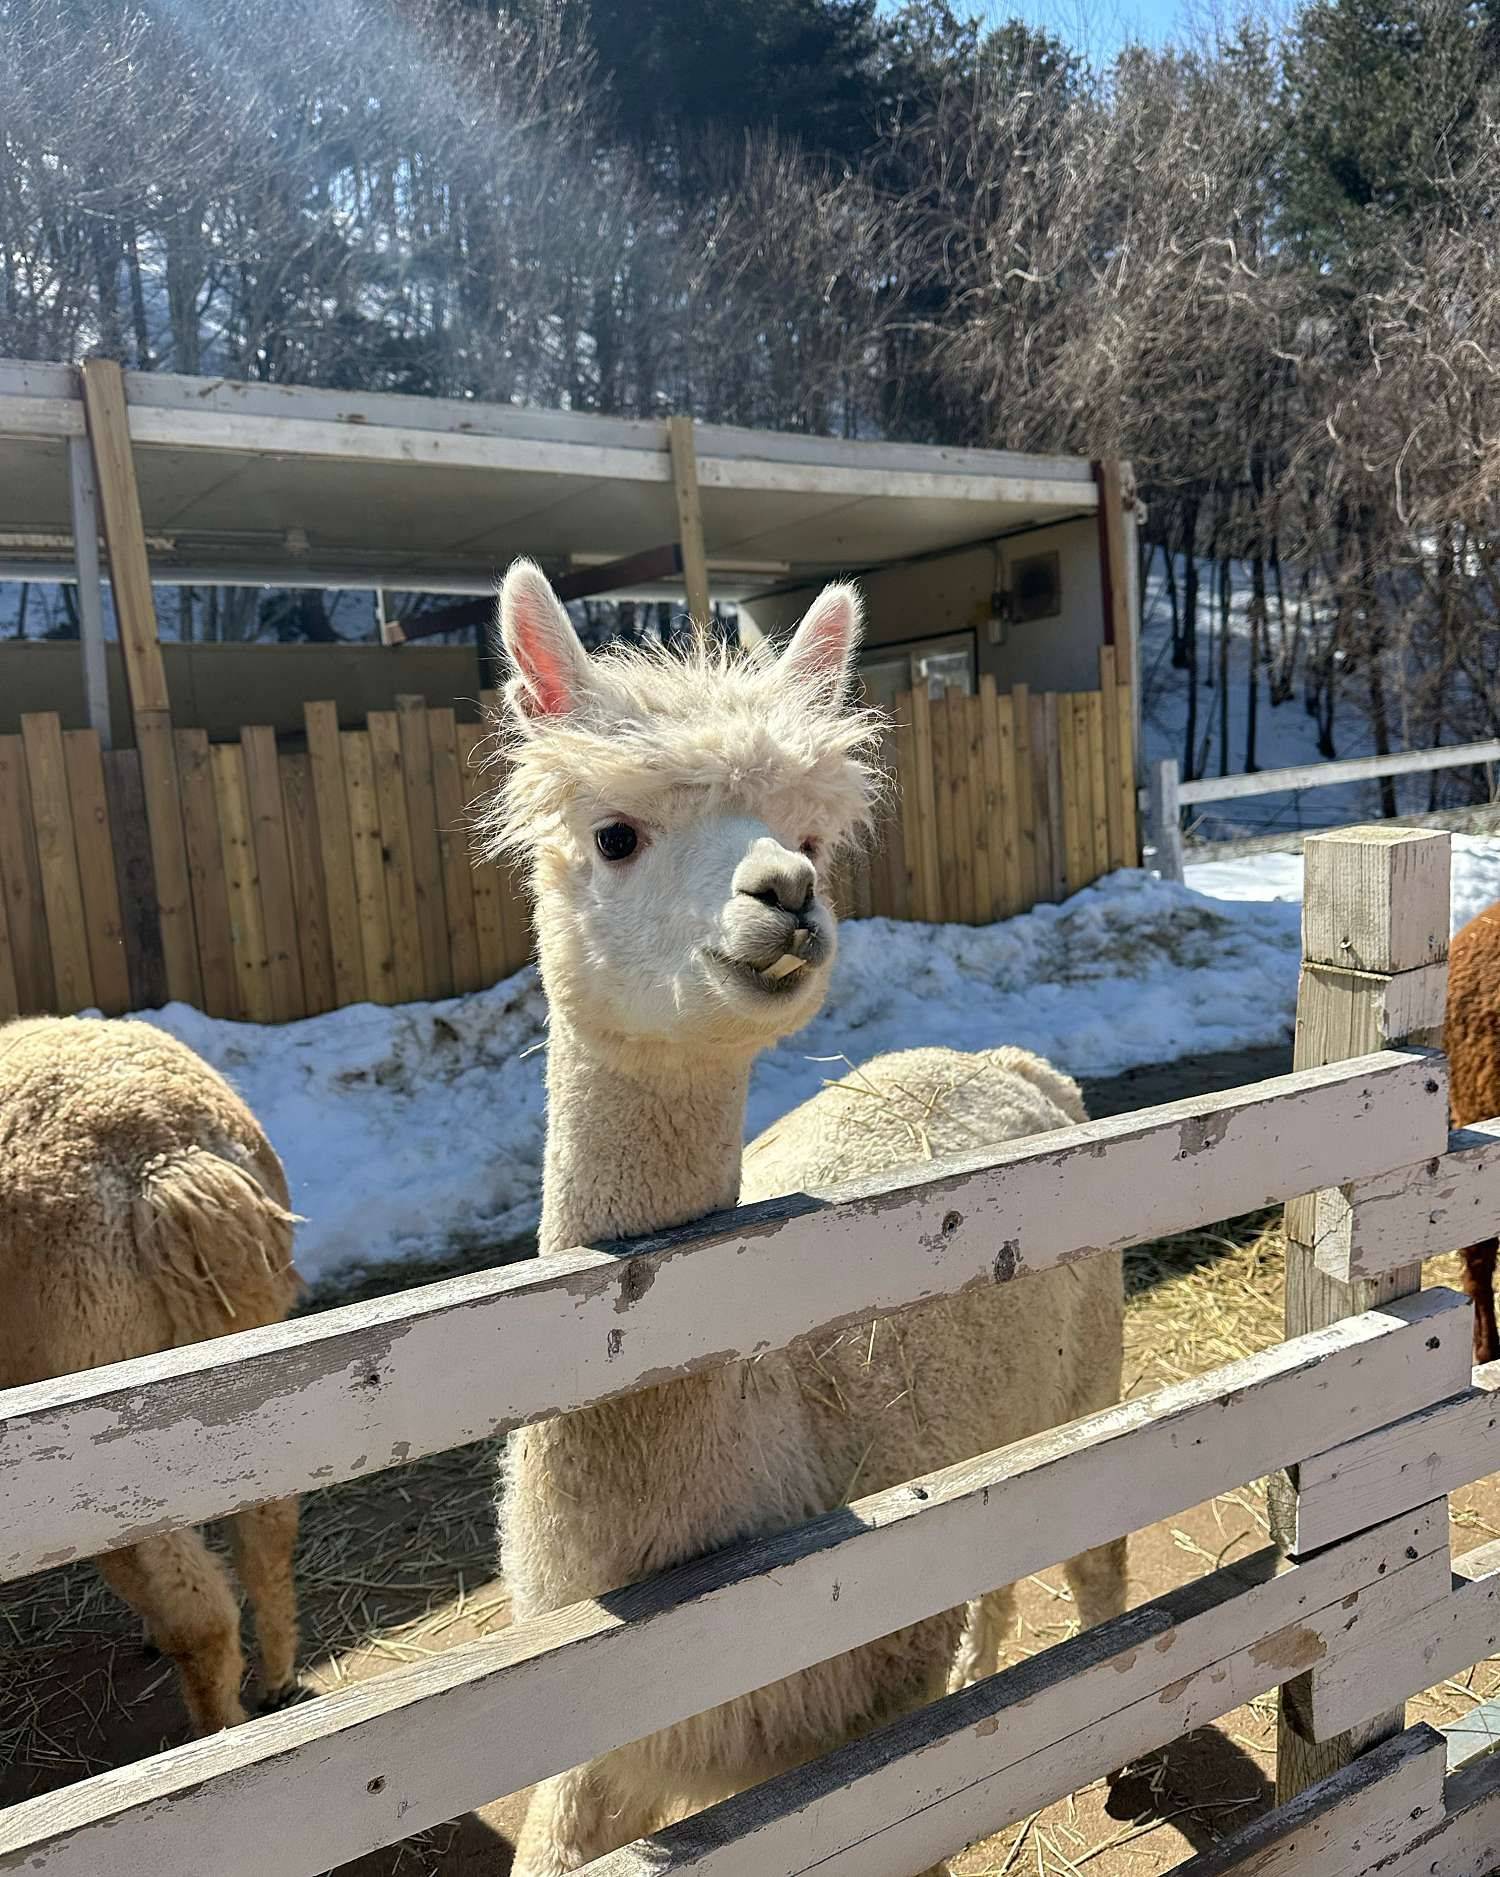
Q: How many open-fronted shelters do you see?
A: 1